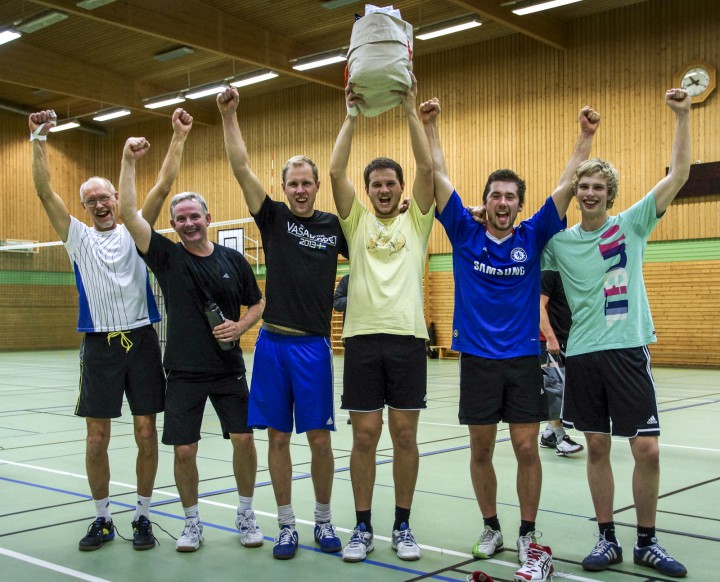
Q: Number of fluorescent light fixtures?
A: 9